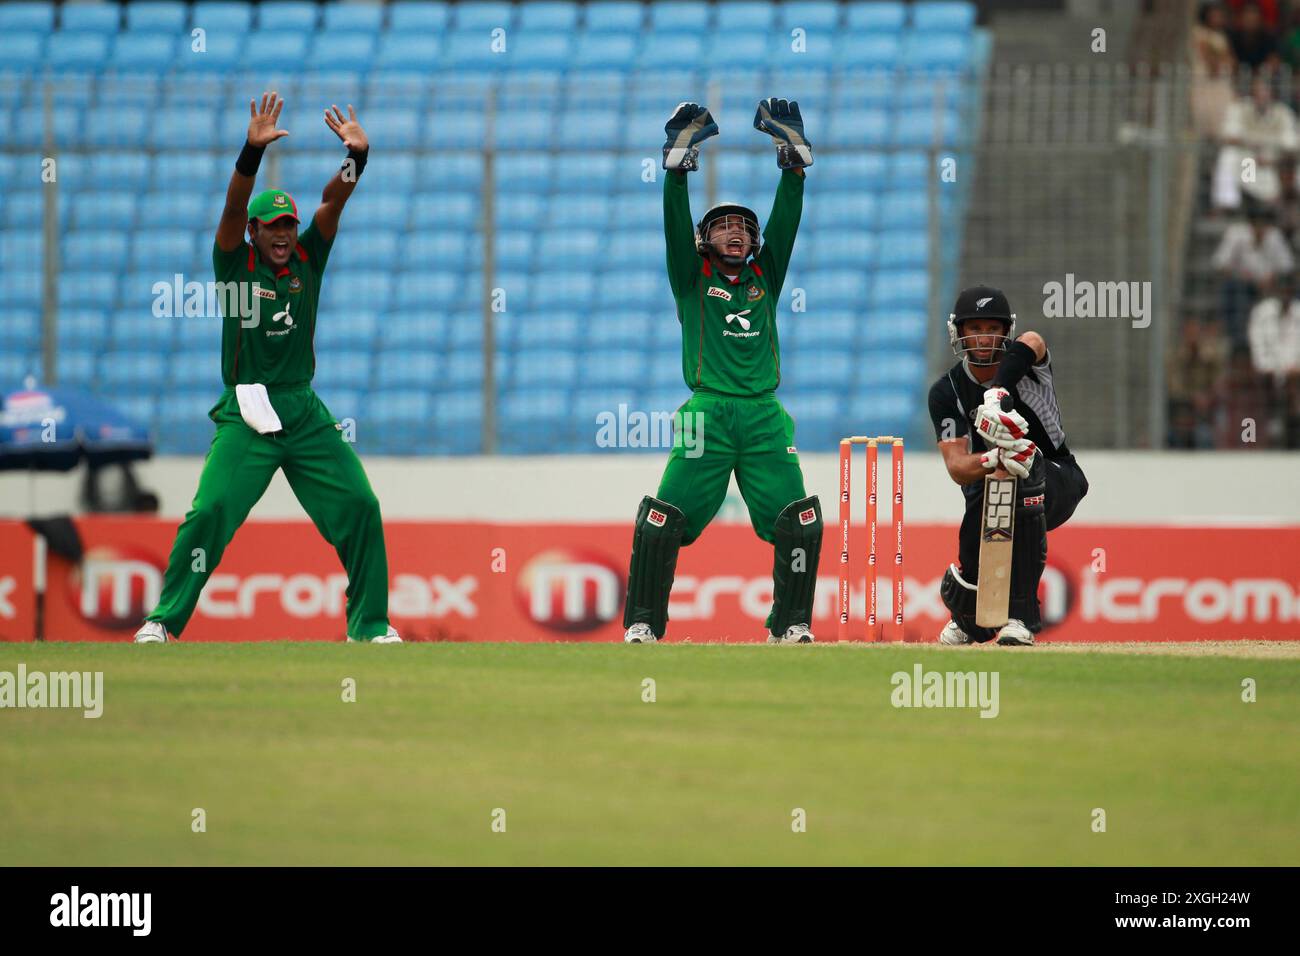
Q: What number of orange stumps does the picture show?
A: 3